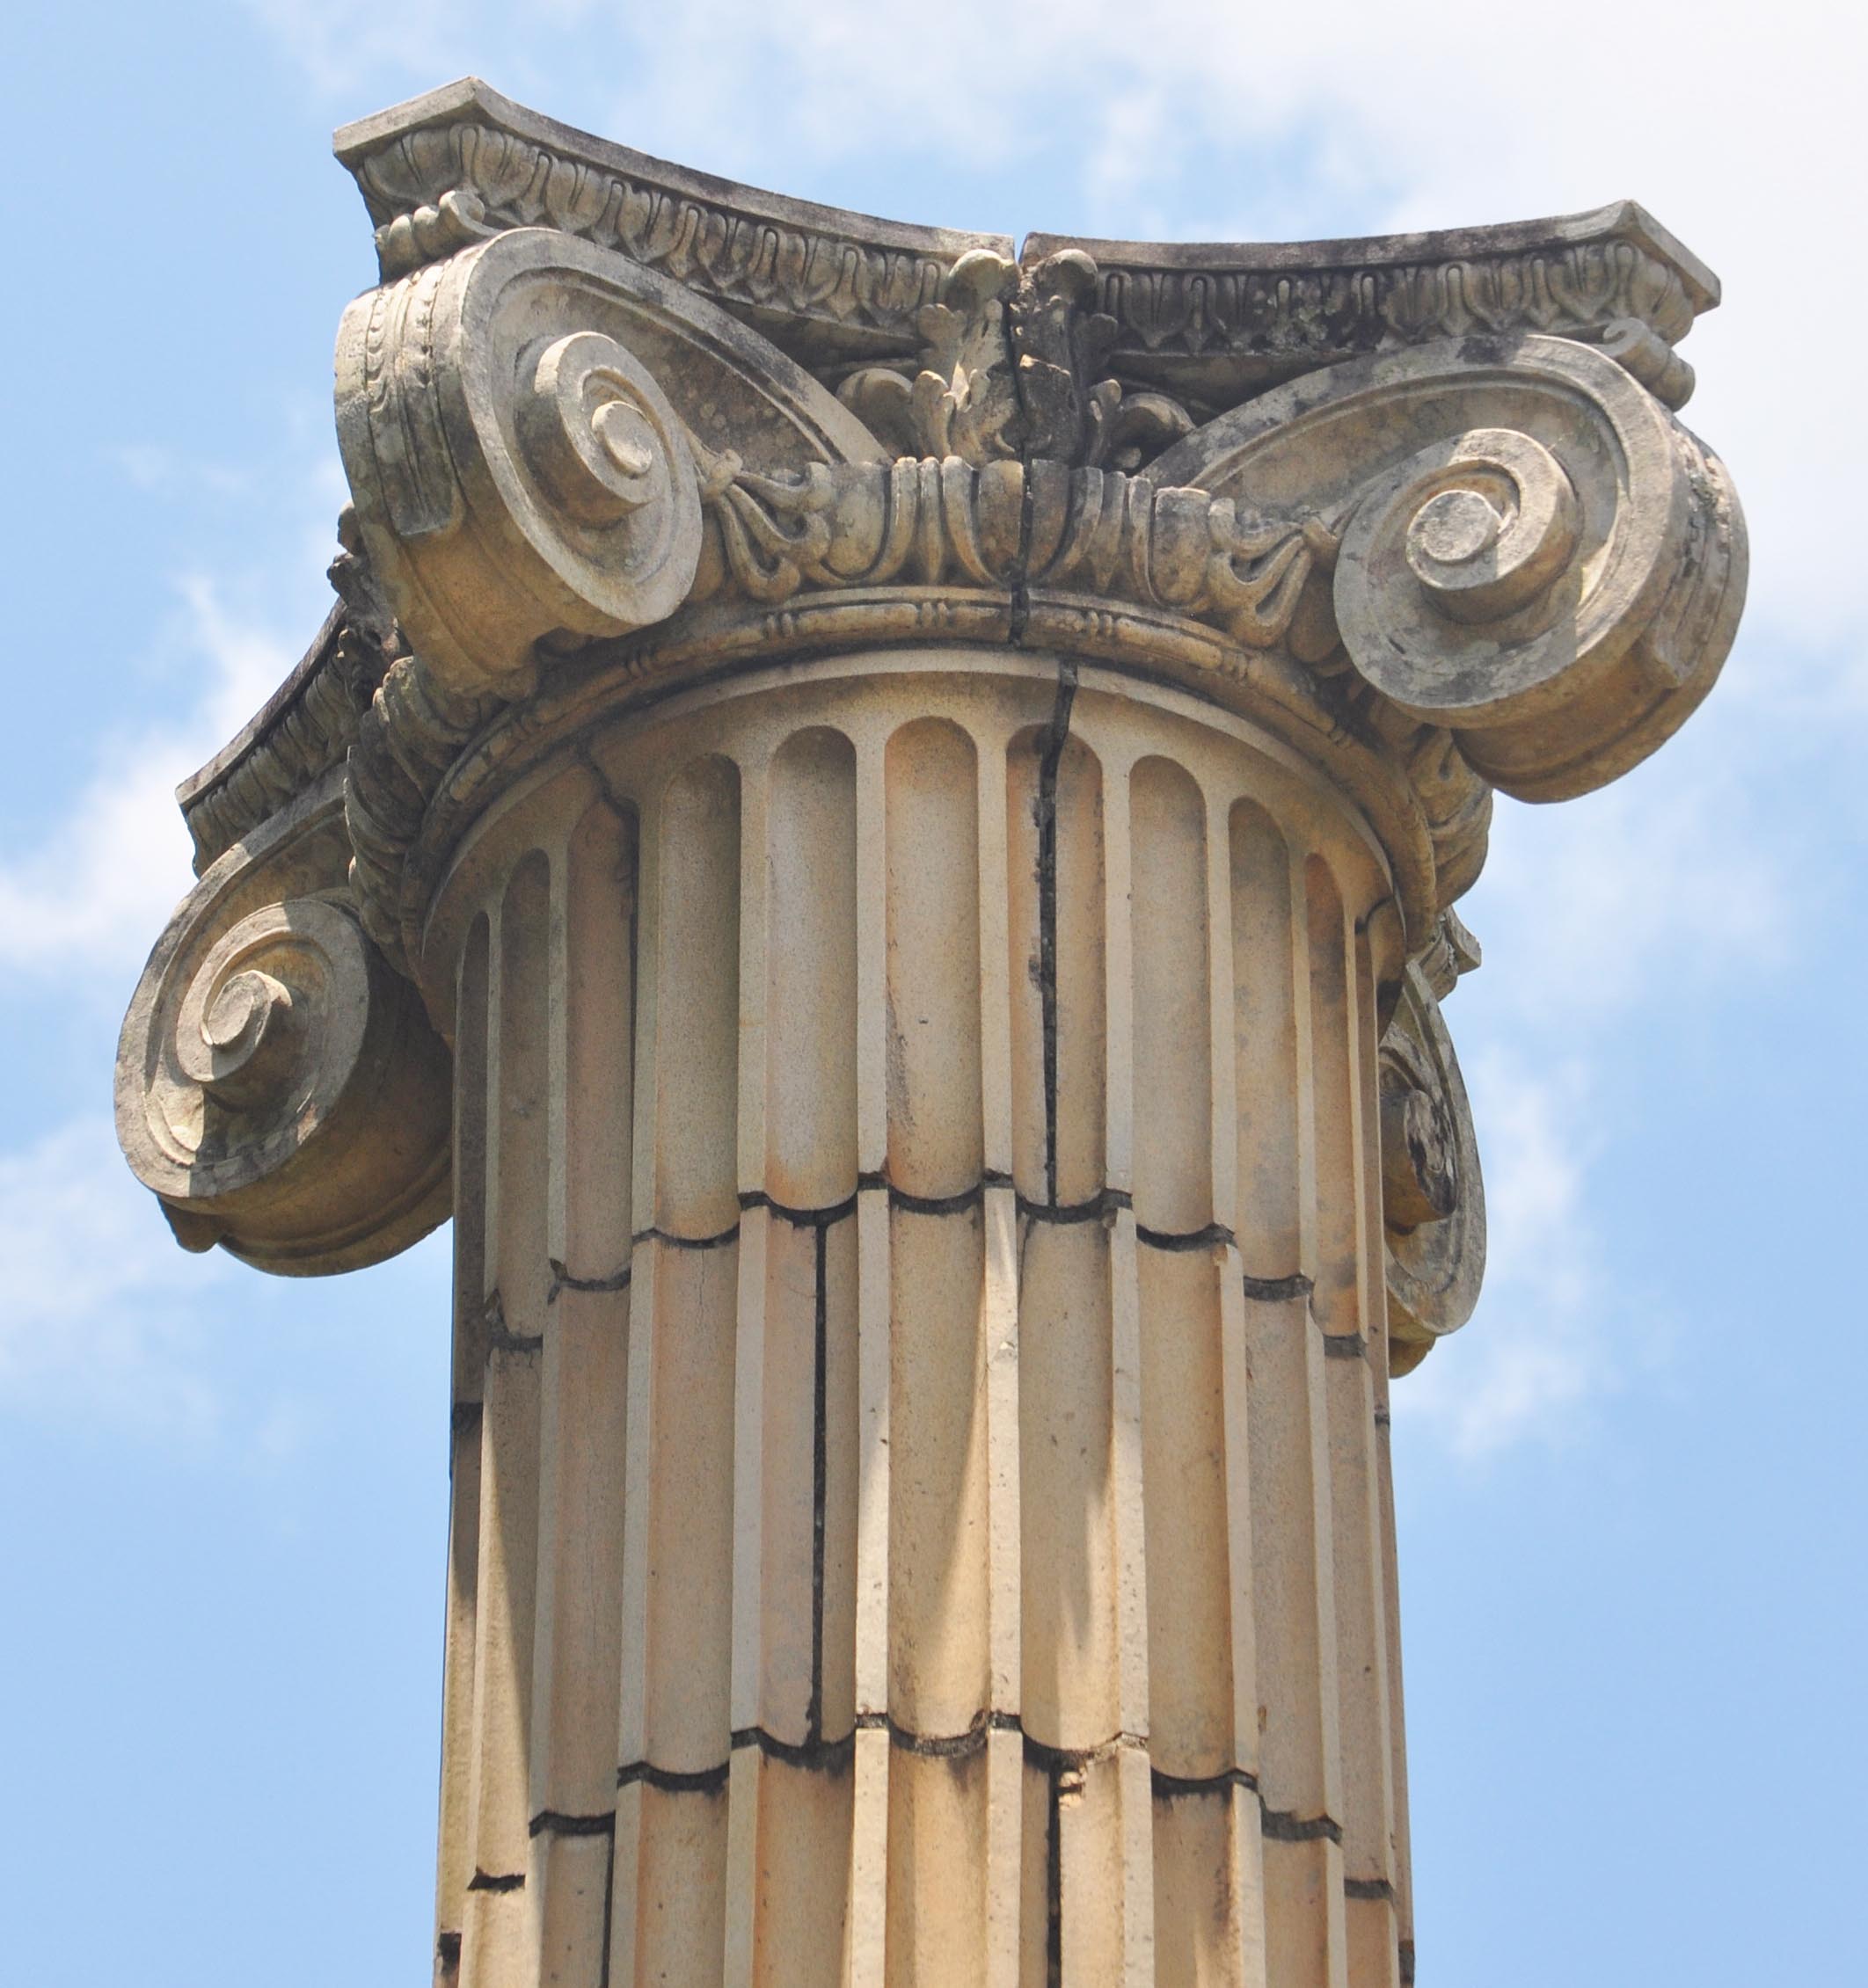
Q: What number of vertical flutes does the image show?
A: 11